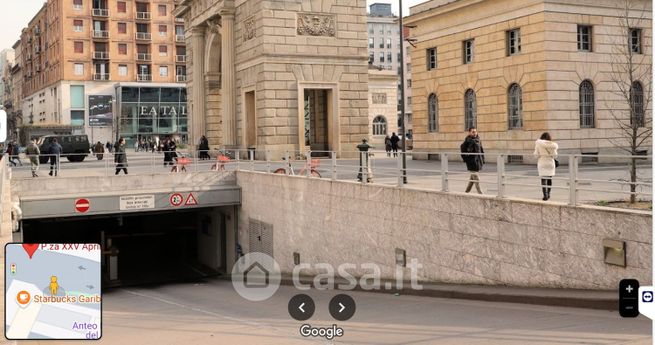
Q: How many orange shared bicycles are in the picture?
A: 3